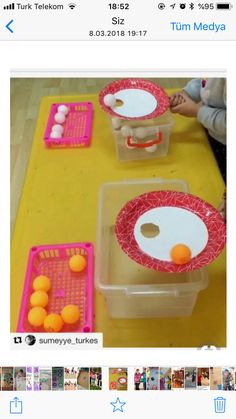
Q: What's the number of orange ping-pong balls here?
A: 7